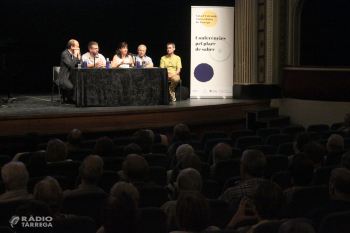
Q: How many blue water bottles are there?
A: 4